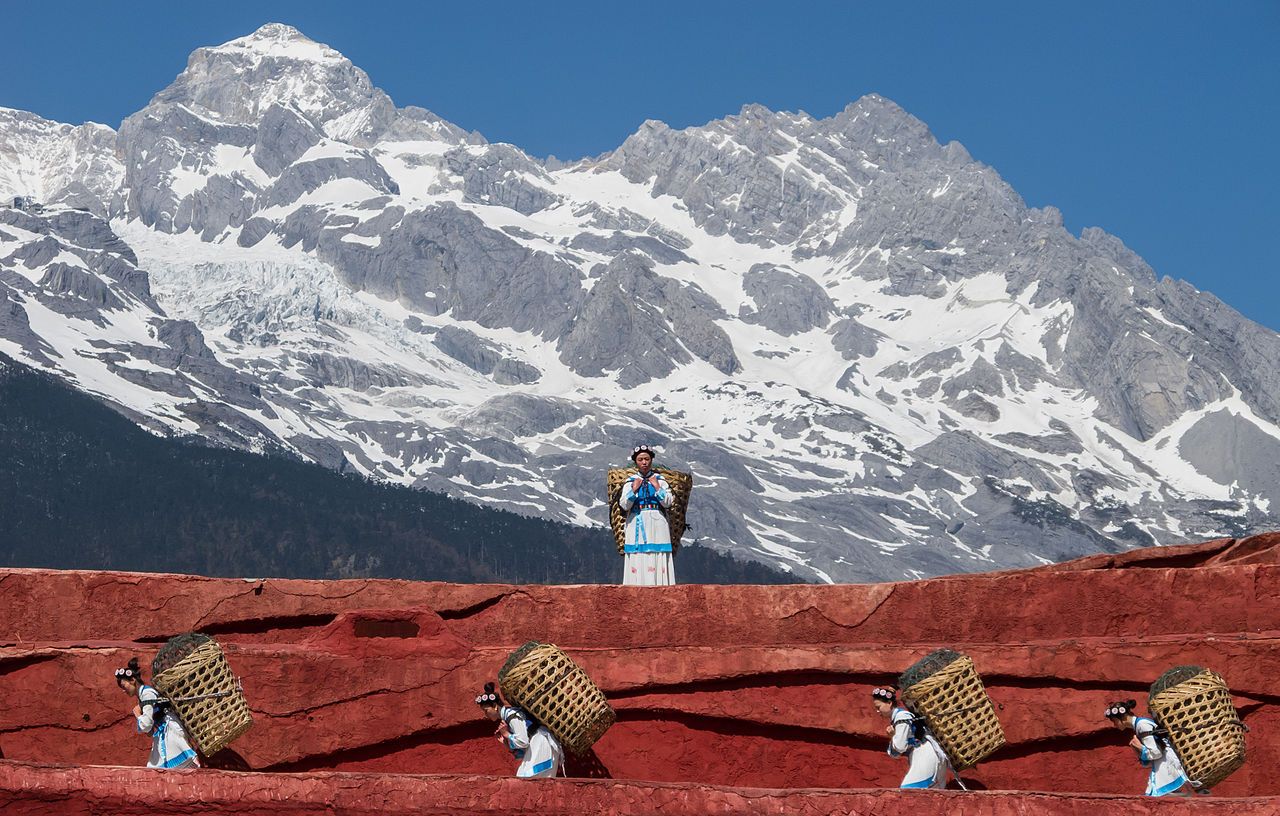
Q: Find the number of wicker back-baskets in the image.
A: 5